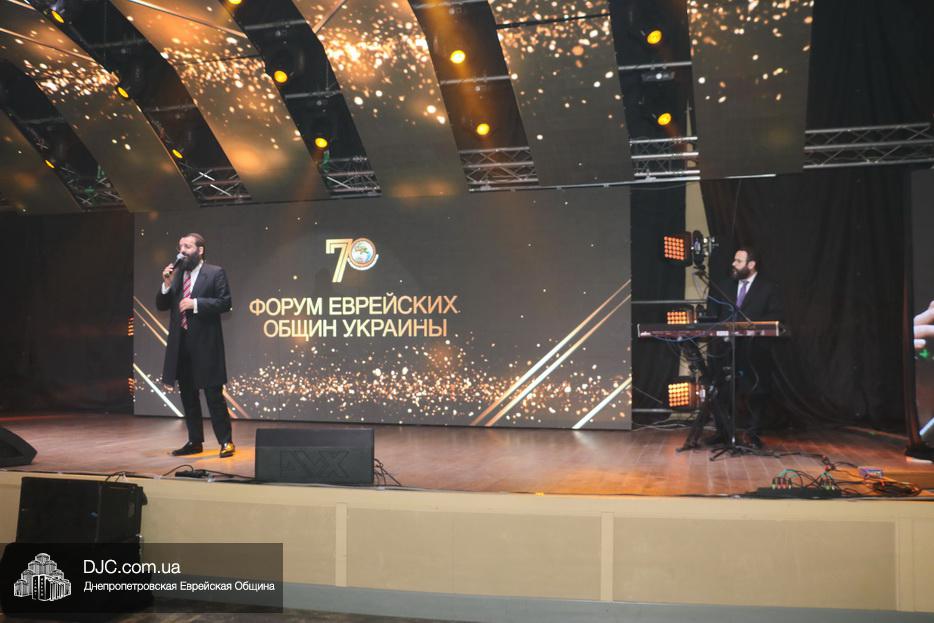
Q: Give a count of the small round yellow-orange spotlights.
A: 11